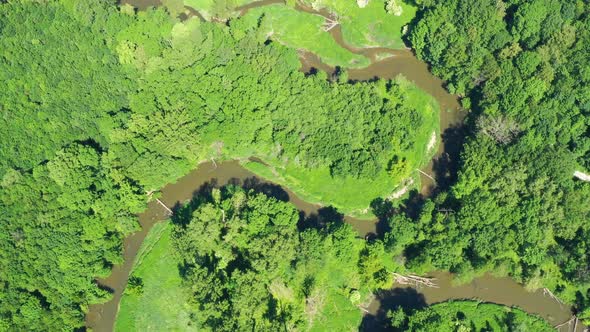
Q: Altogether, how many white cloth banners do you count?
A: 0